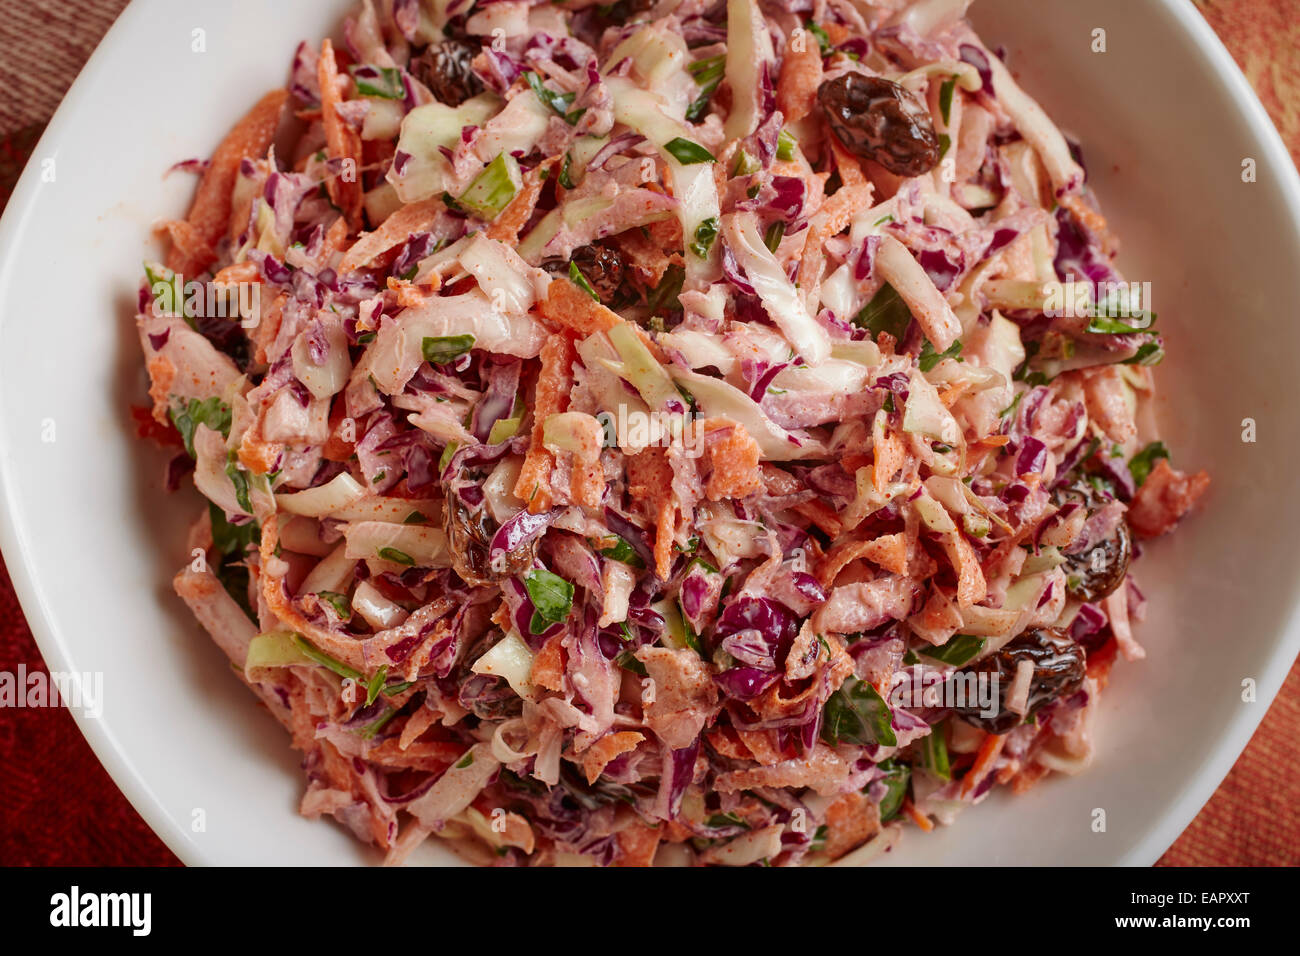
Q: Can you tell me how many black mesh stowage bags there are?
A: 0